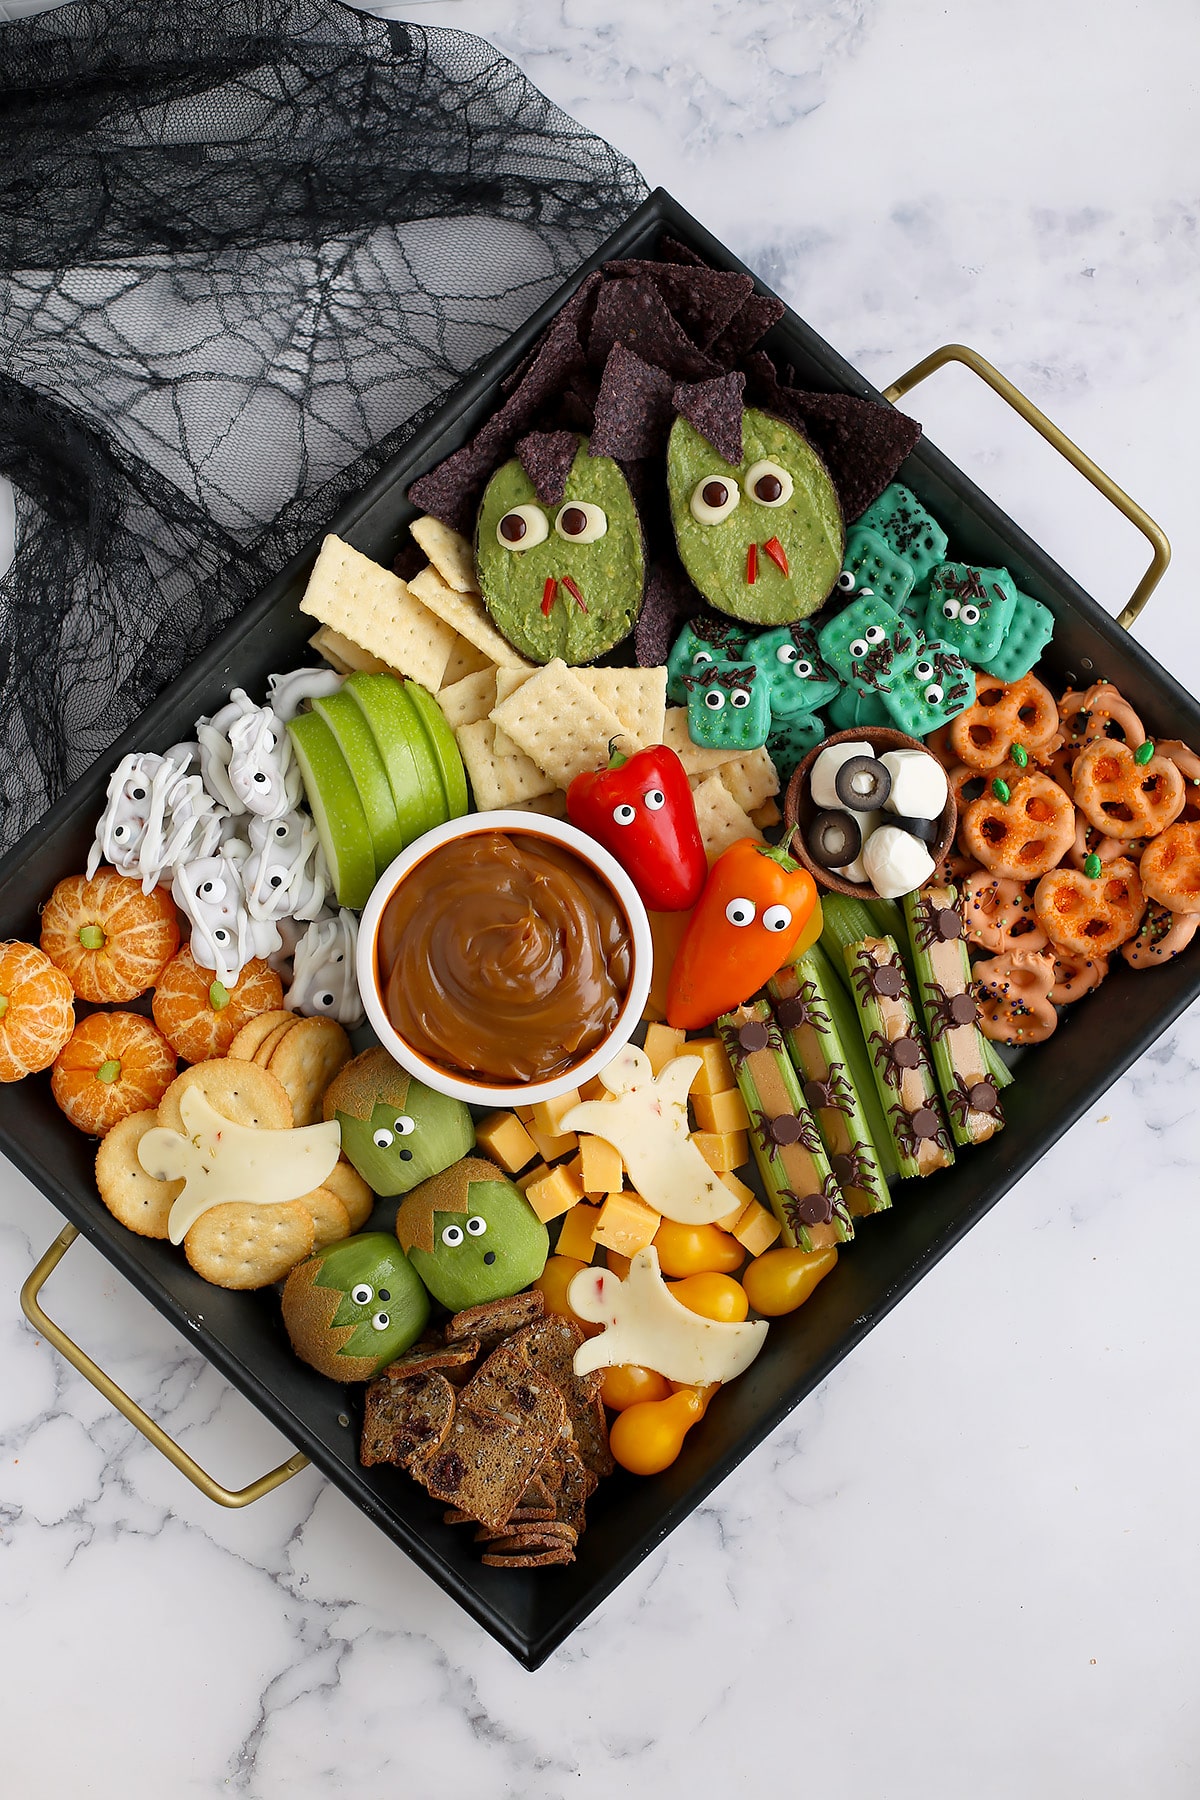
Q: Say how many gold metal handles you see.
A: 2